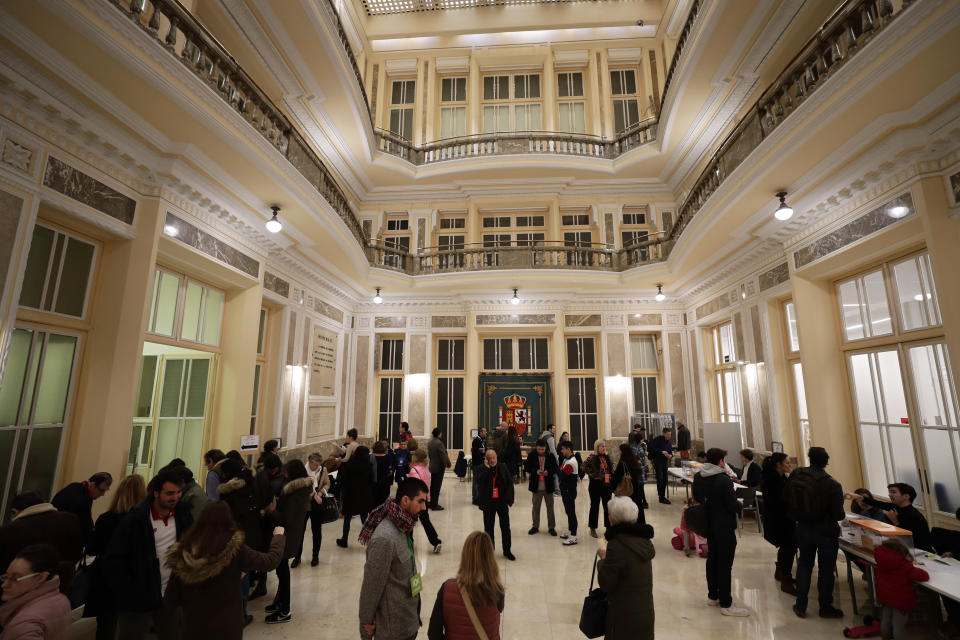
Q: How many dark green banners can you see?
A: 1